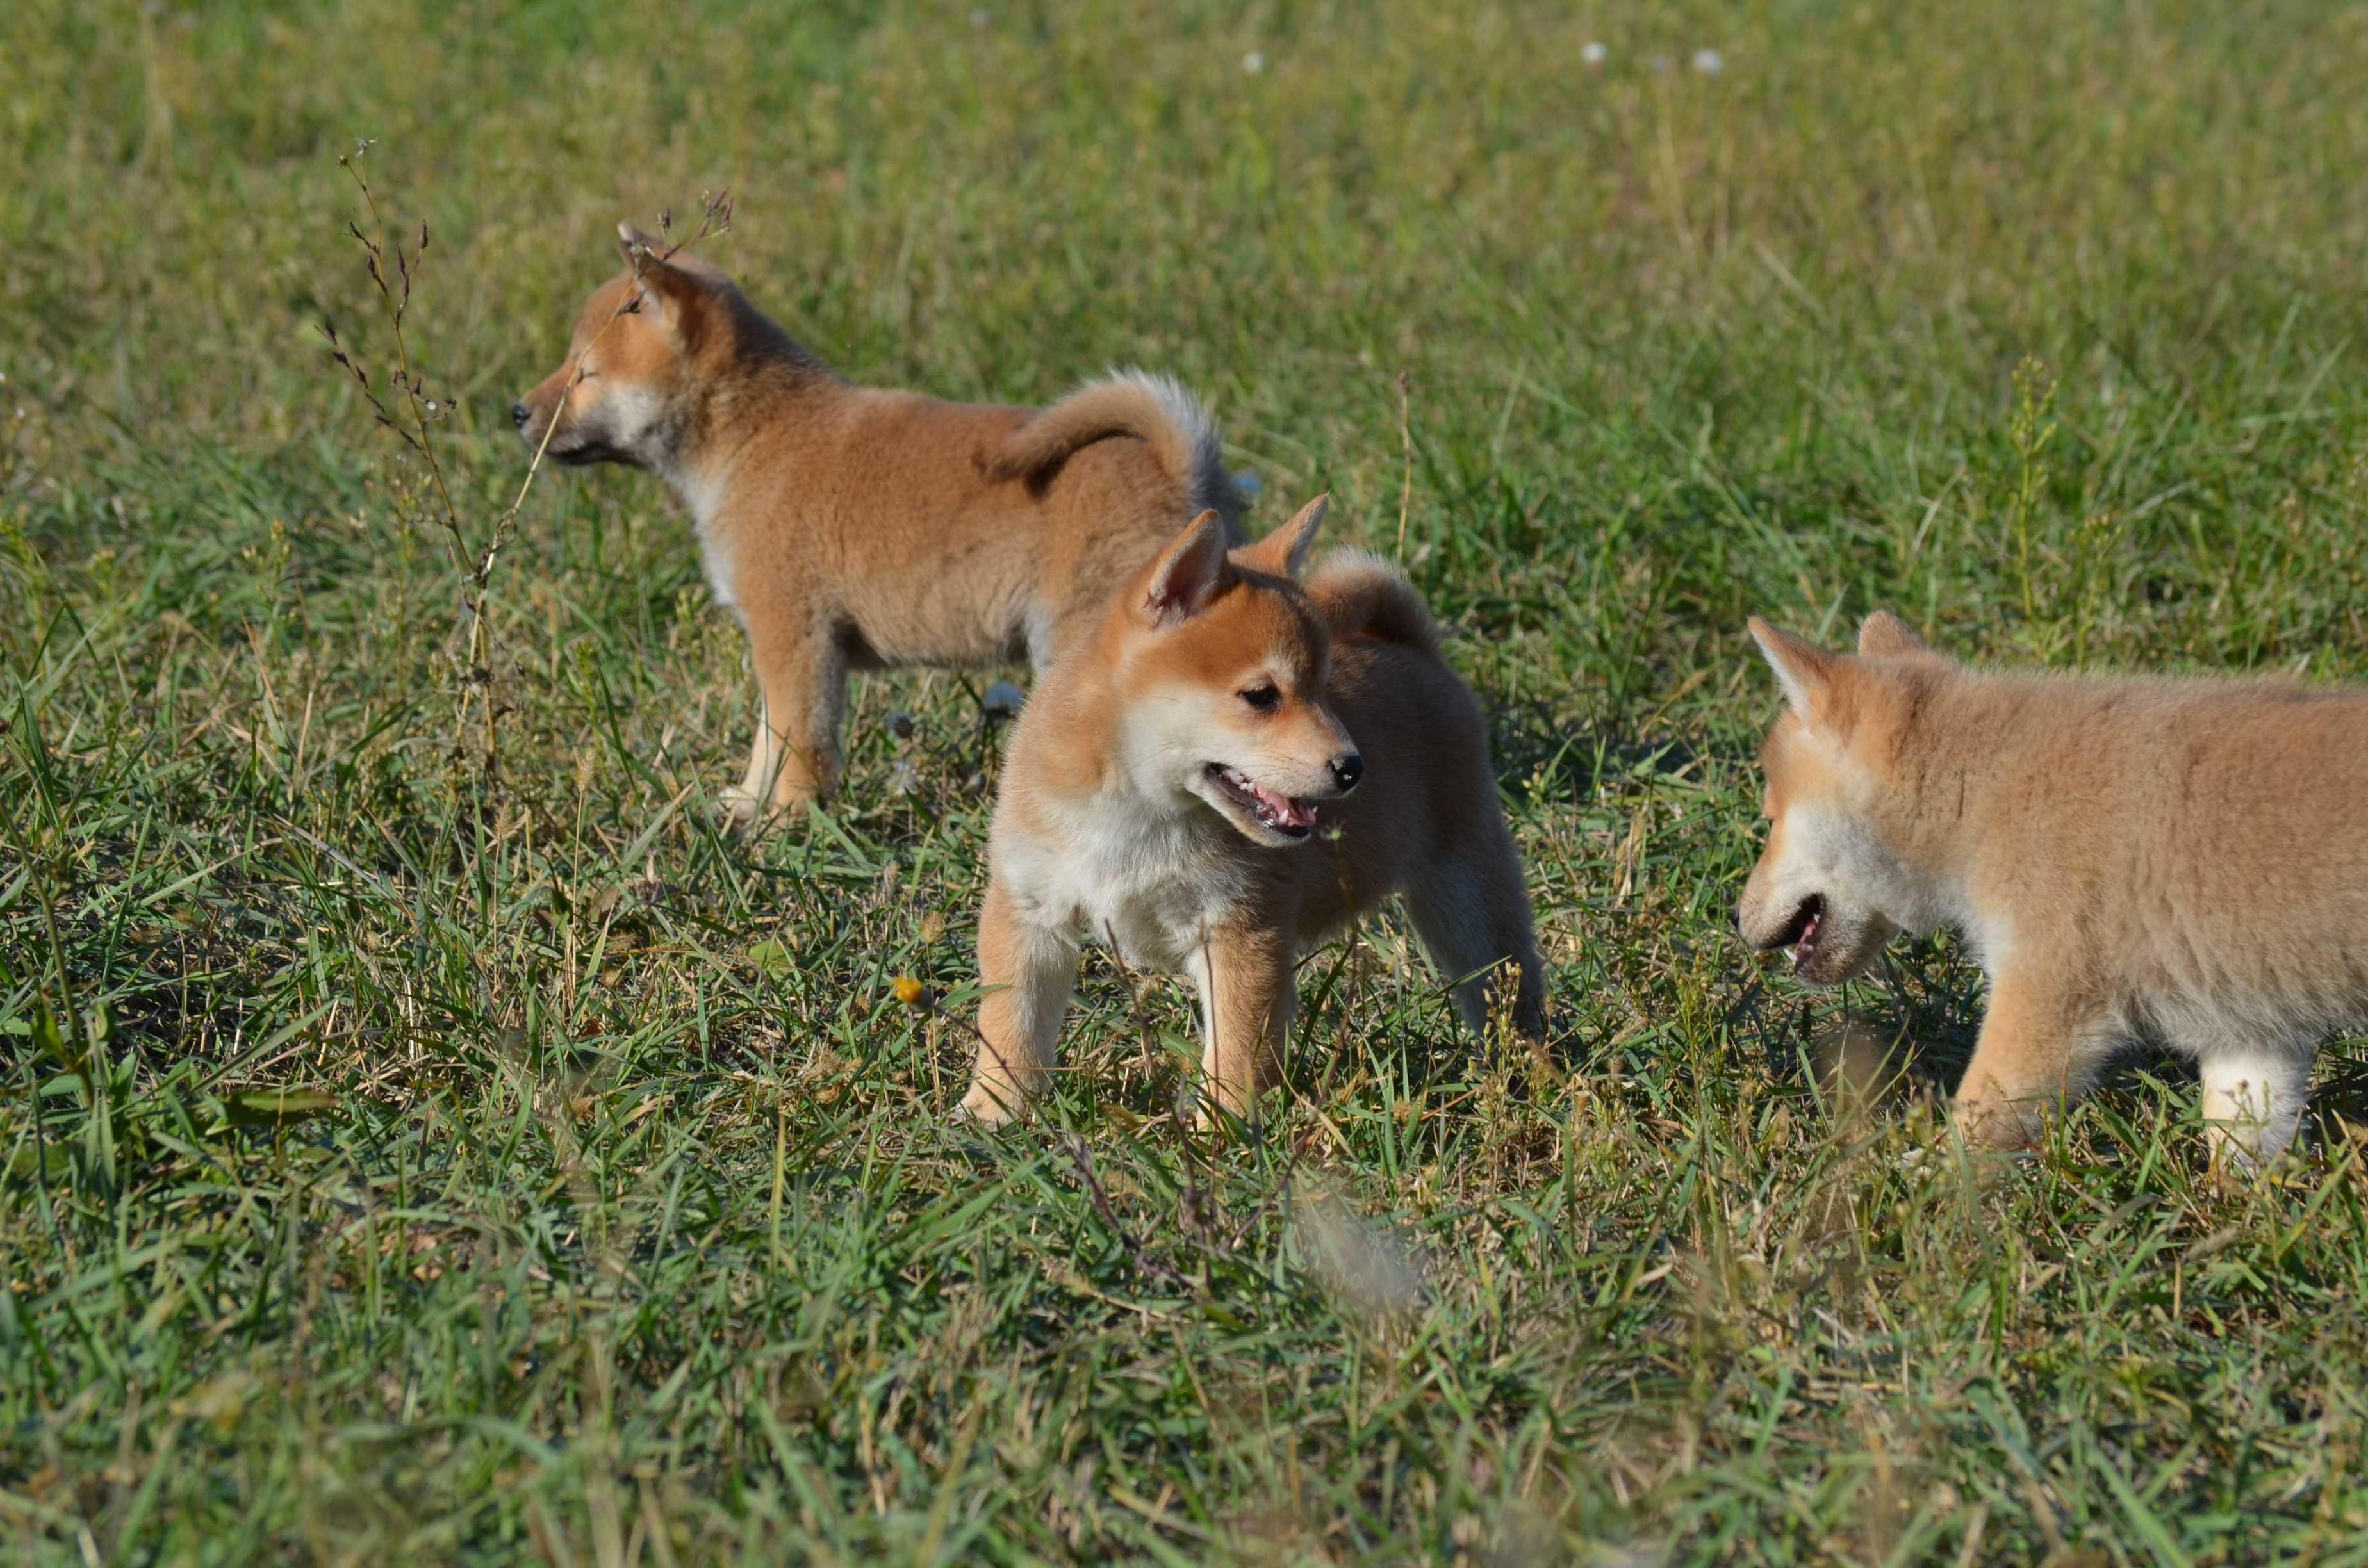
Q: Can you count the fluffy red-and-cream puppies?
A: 3